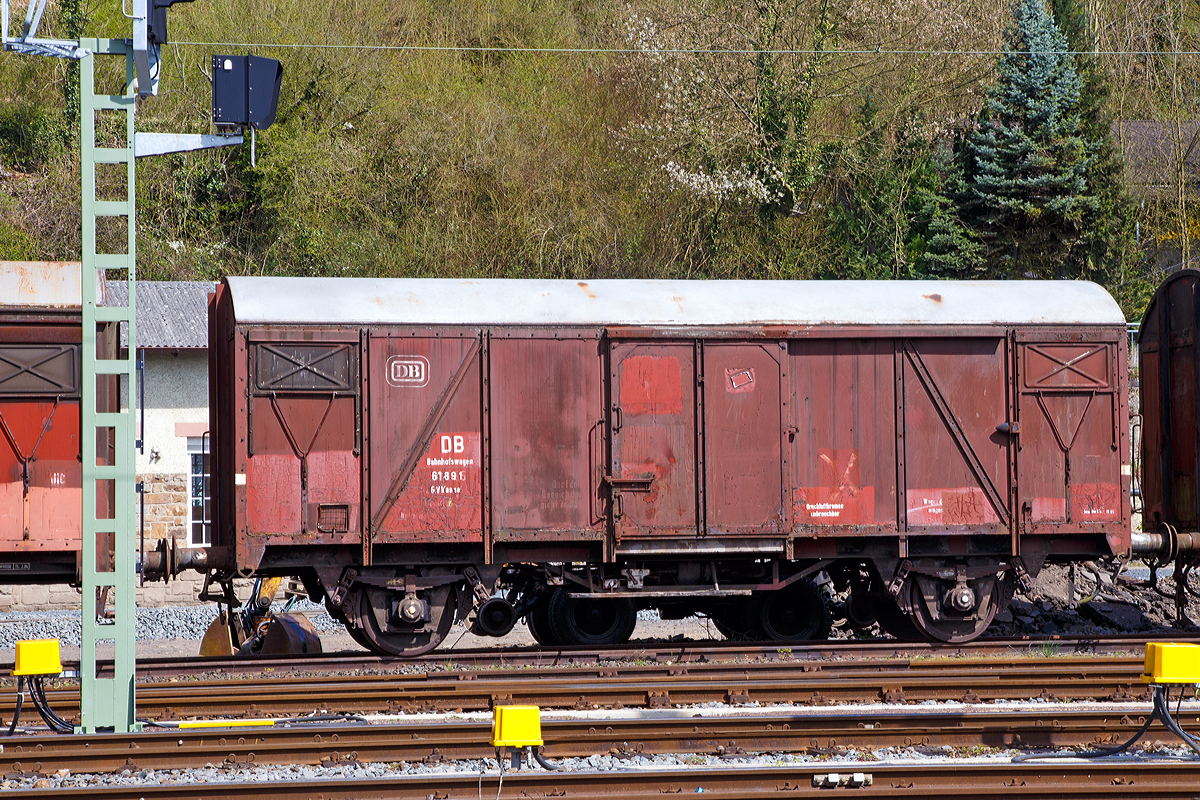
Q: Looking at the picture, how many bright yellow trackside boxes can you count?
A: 3